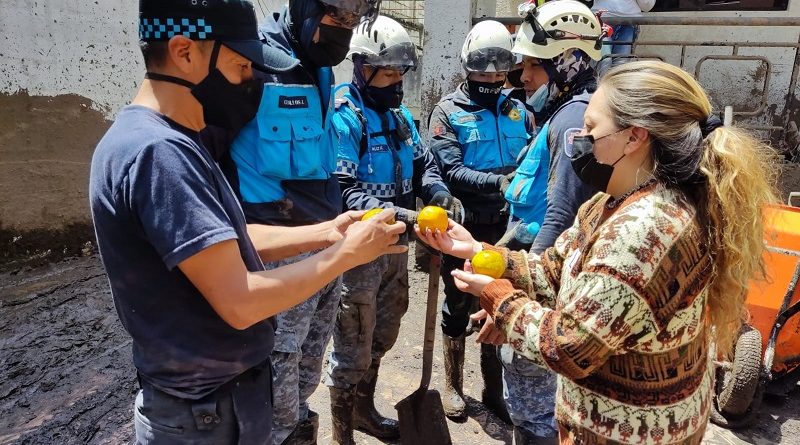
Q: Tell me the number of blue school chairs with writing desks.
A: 0